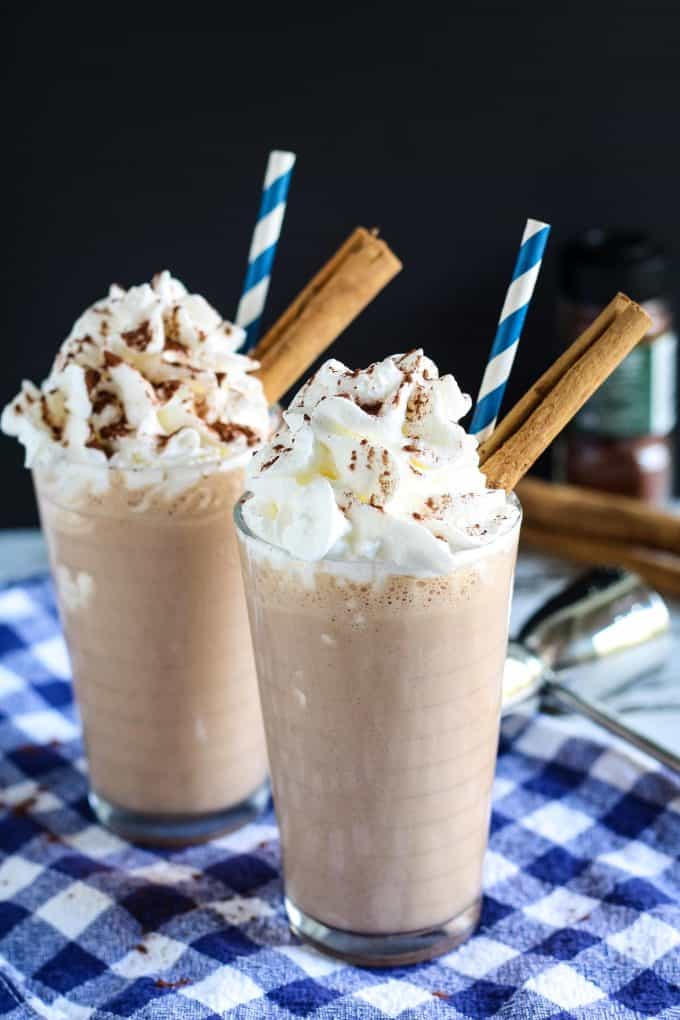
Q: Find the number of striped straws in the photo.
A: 2